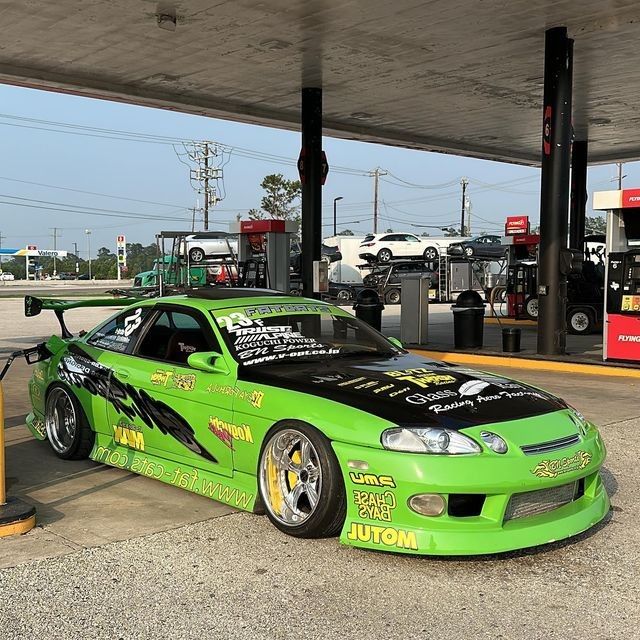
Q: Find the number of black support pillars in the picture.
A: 3